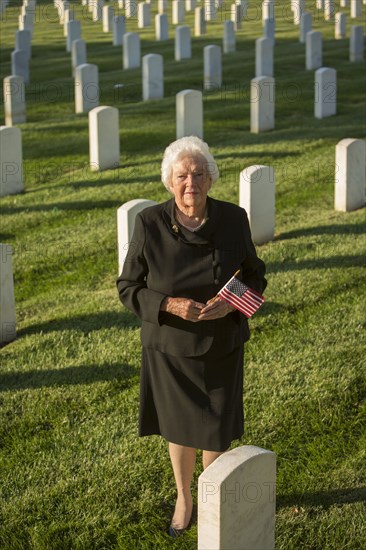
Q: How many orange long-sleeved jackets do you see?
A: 0